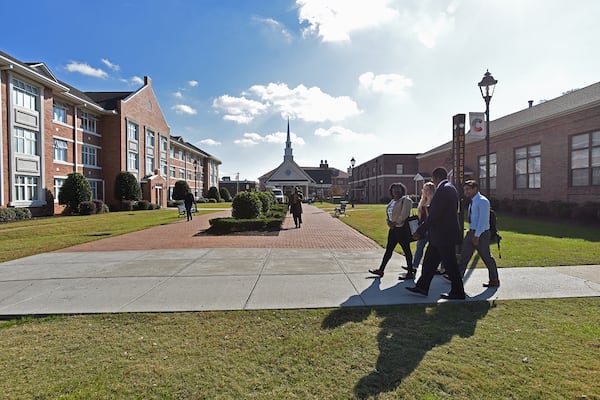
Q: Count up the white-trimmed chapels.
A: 1